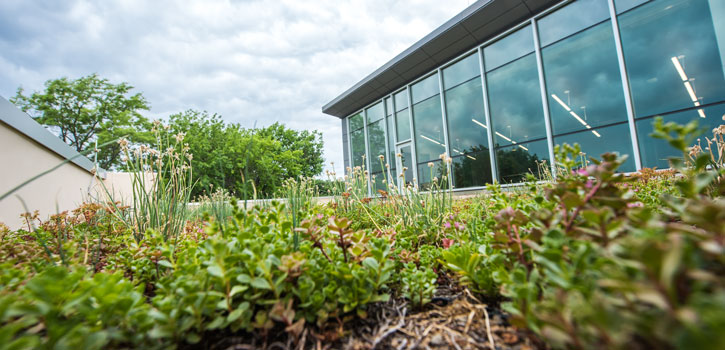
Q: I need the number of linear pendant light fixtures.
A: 4